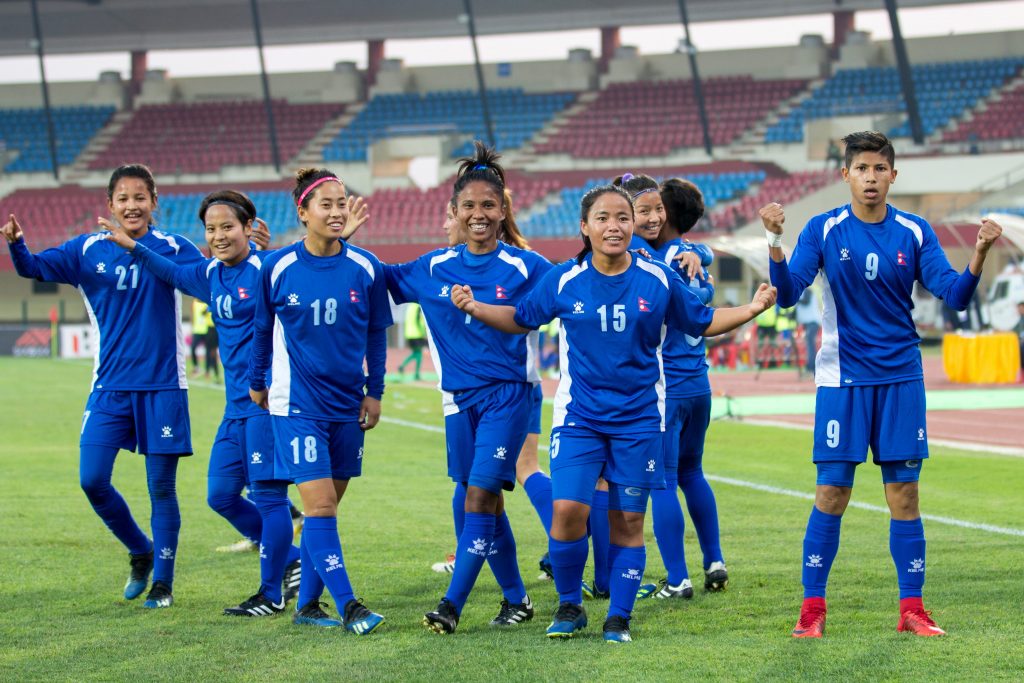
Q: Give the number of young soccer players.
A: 9